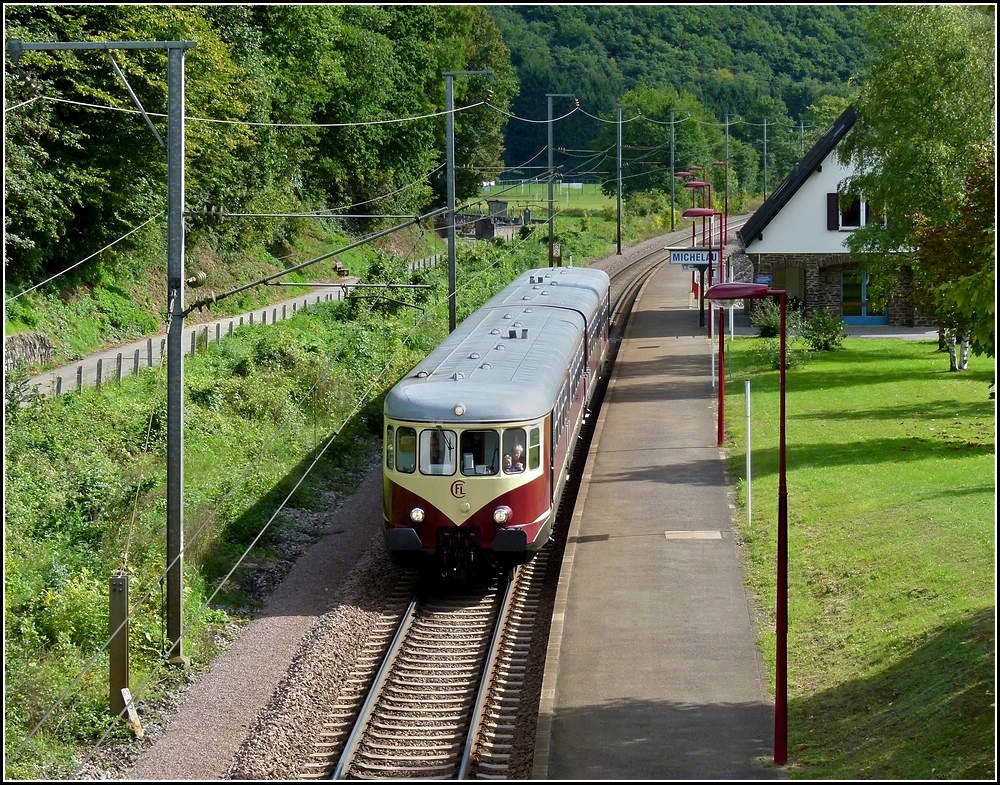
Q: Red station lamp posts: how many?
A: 6